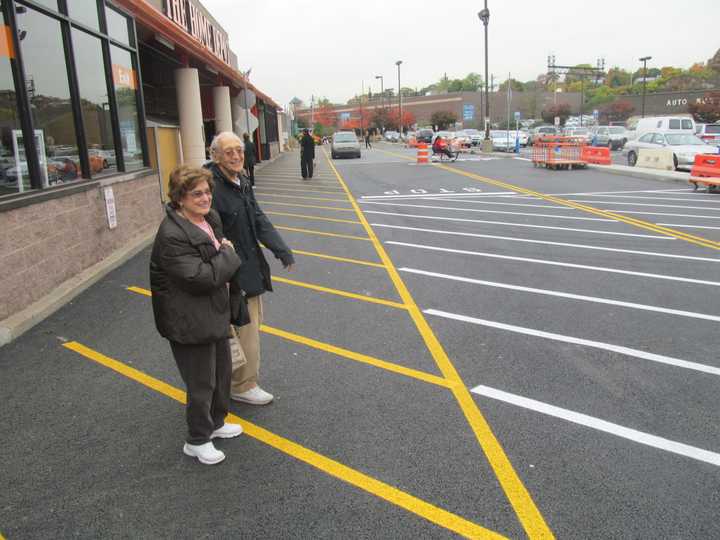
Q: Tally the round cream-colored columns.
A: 3